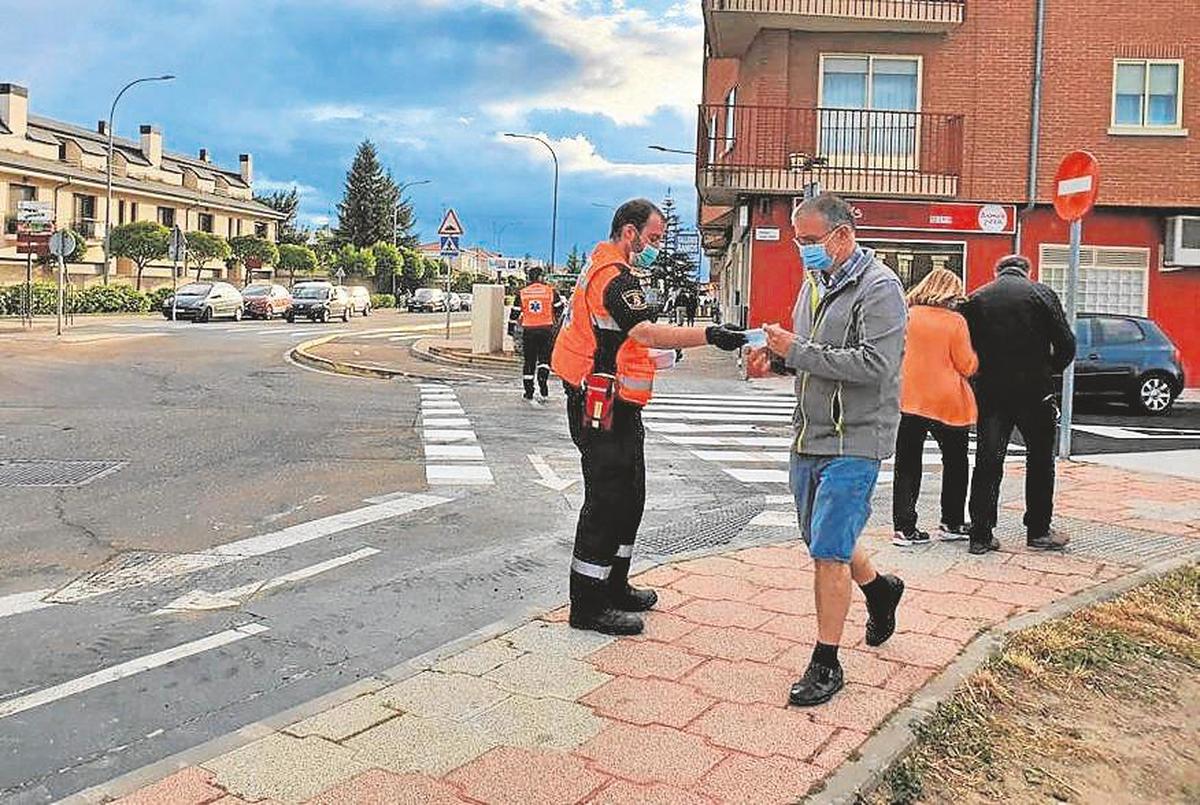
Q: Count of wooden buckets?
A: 0